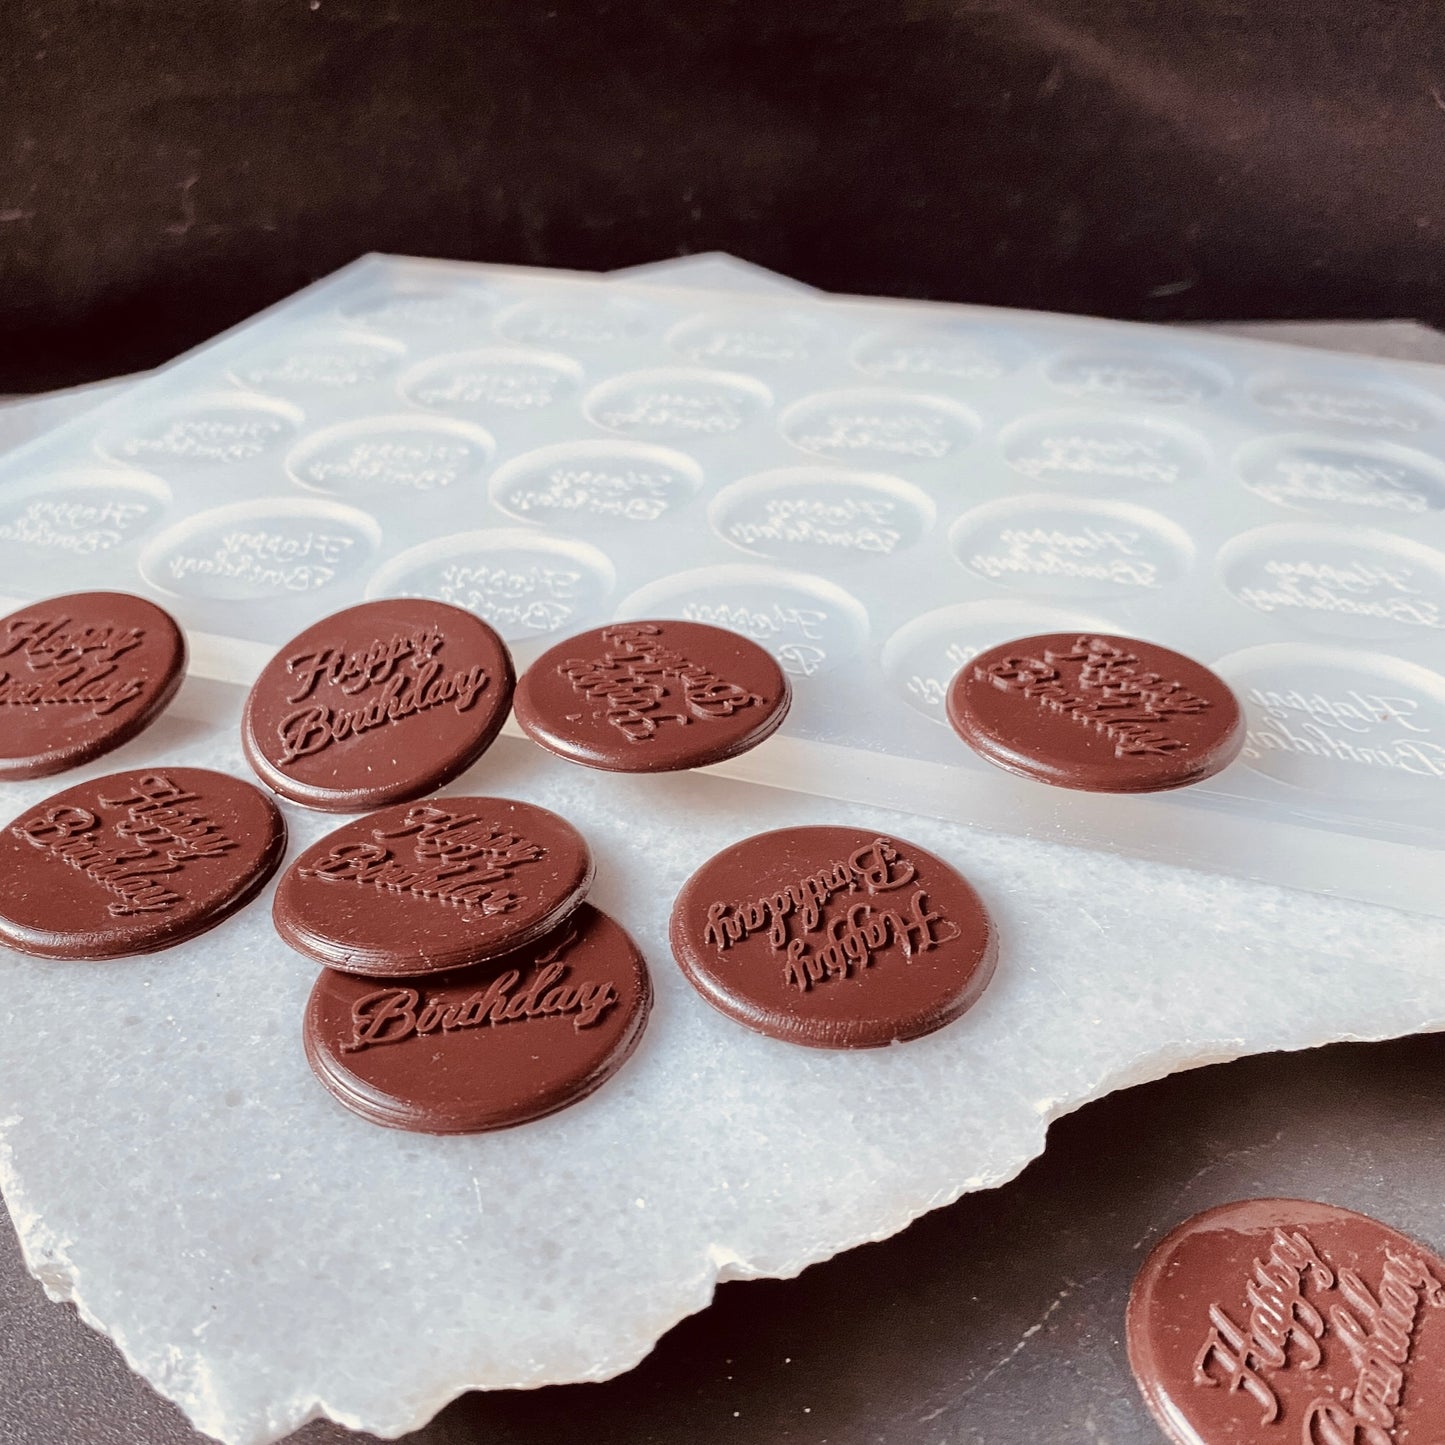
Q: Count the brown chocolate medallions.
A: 9